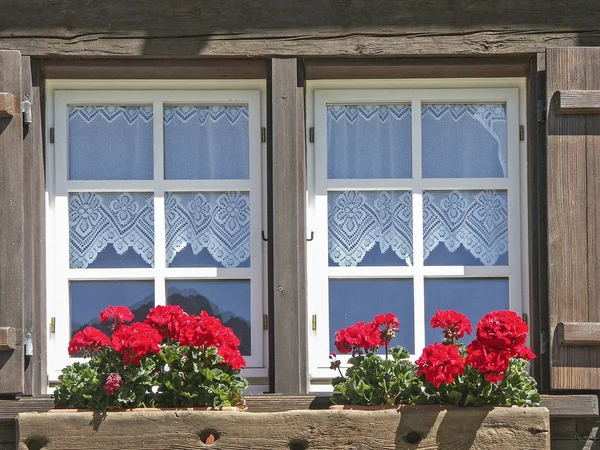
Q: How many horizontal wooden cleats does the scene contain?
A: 4